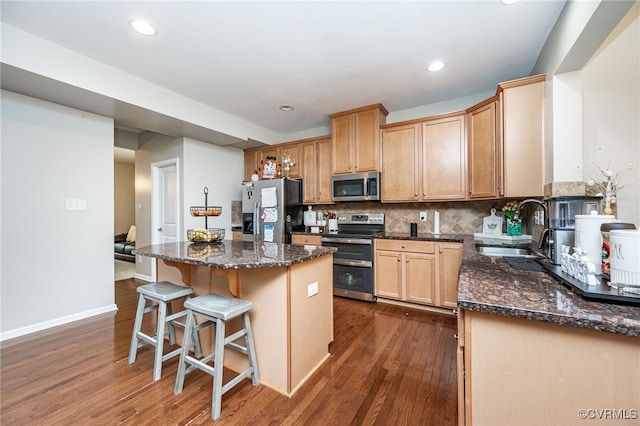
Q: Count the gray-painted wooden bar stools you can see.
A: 2